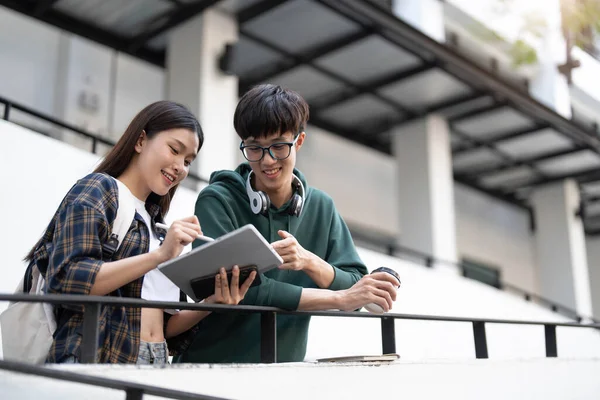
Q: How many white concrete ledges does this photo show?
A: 2